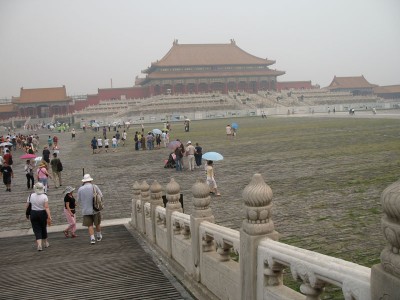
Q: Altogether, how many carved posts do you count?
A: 7